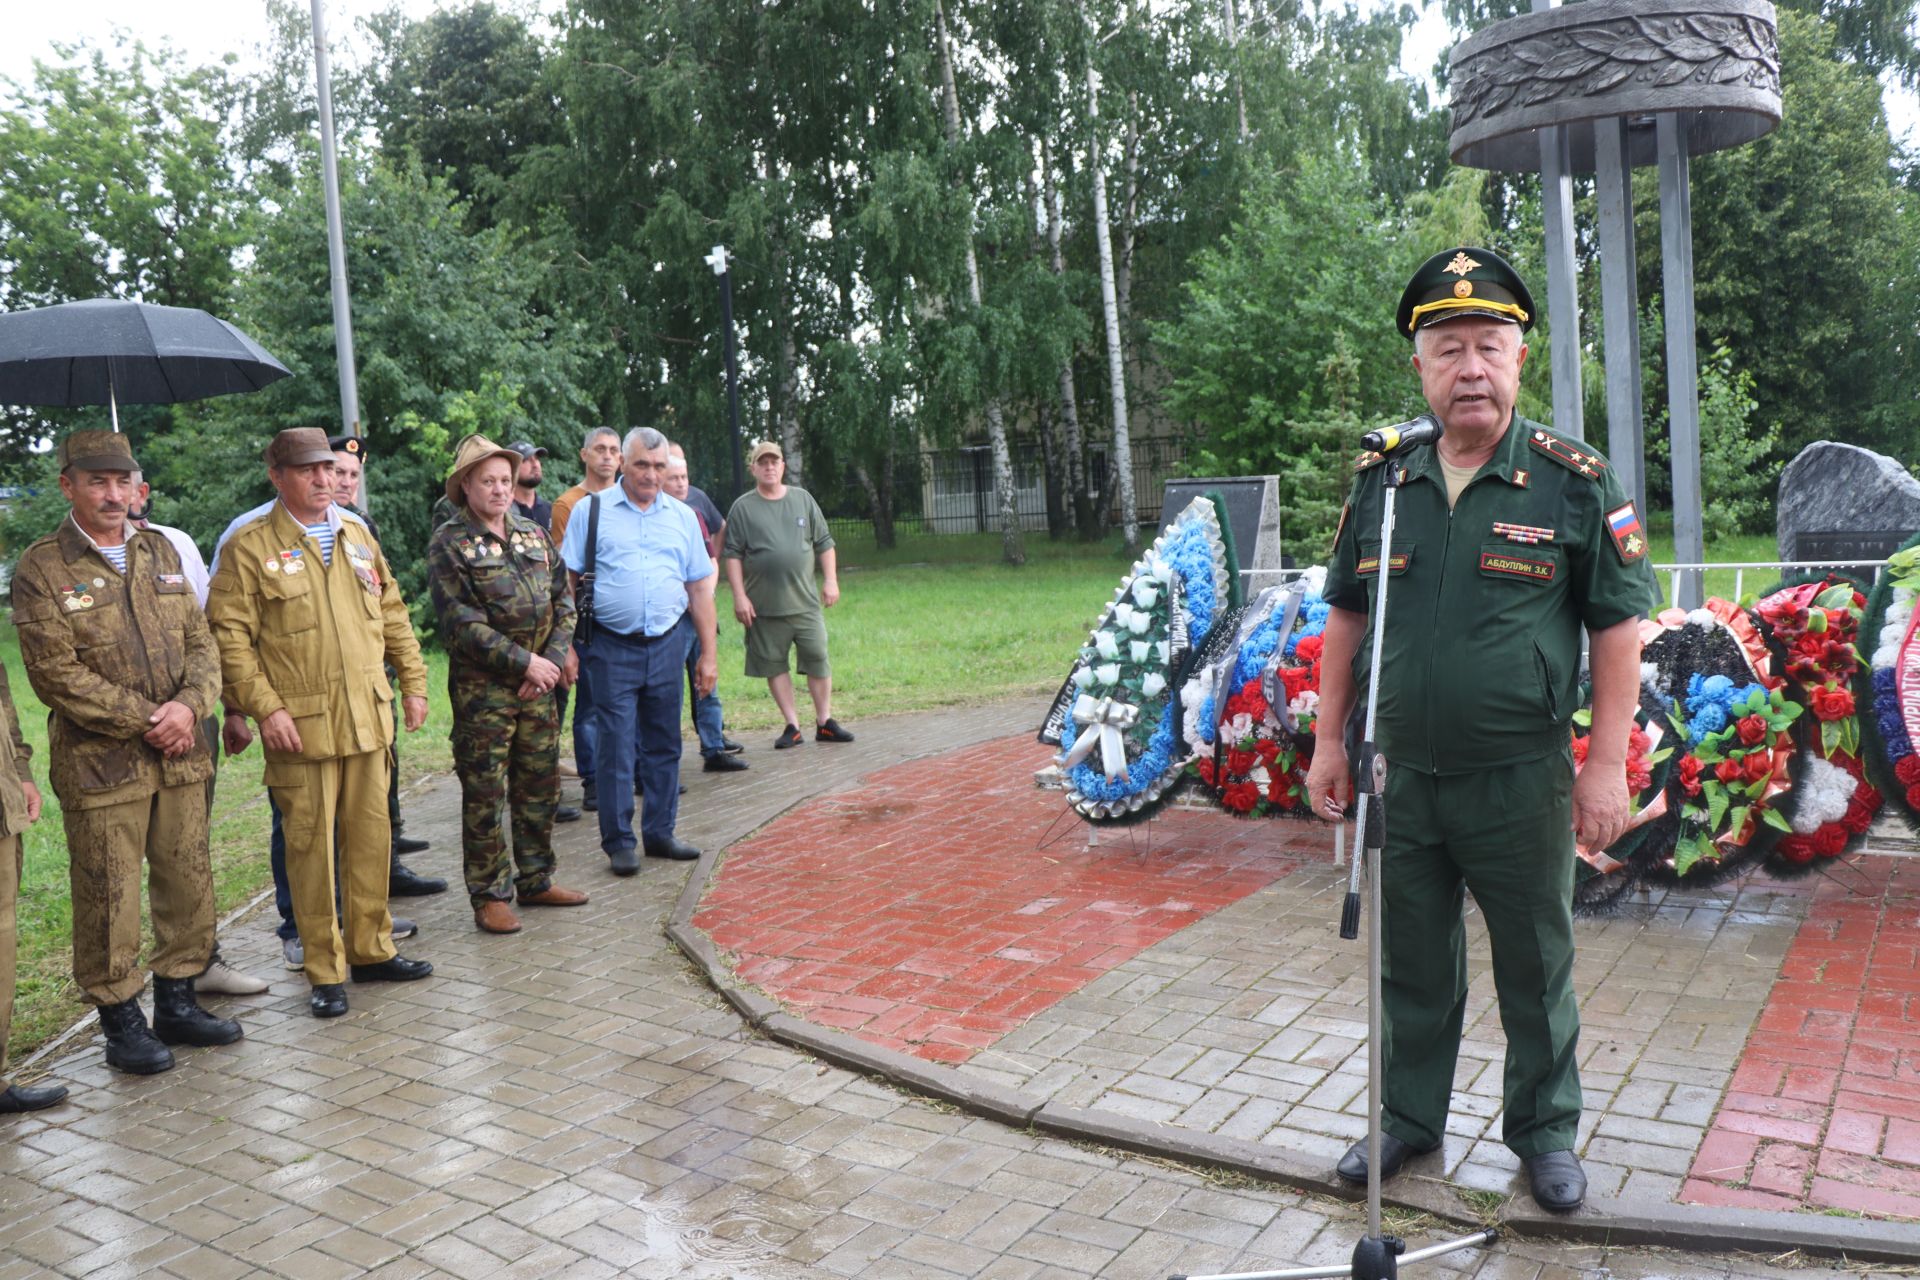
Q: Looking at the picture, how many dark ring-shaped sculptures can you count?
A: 1